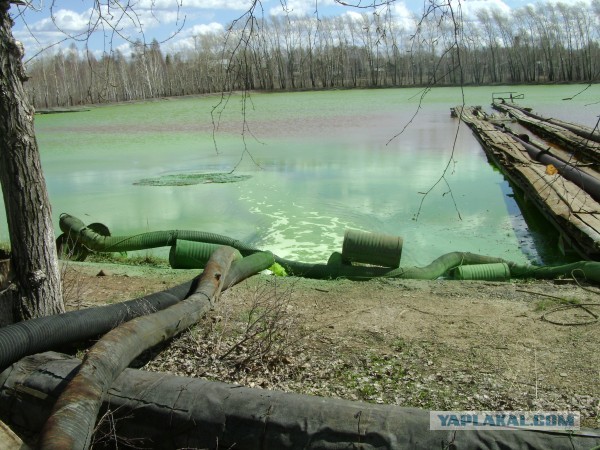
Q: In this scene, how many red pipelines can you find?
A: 0